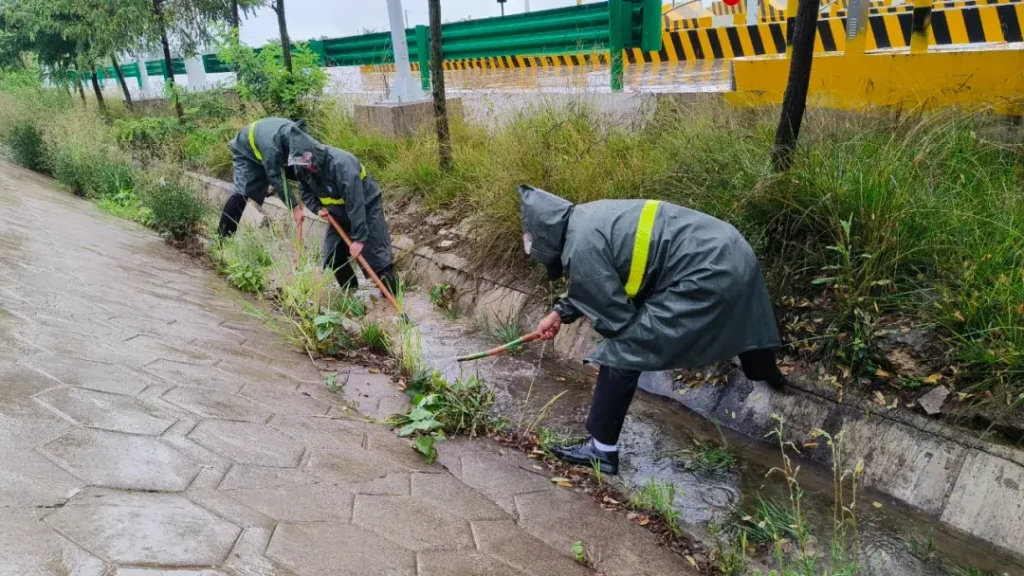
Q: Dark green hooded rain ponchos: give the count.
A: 3